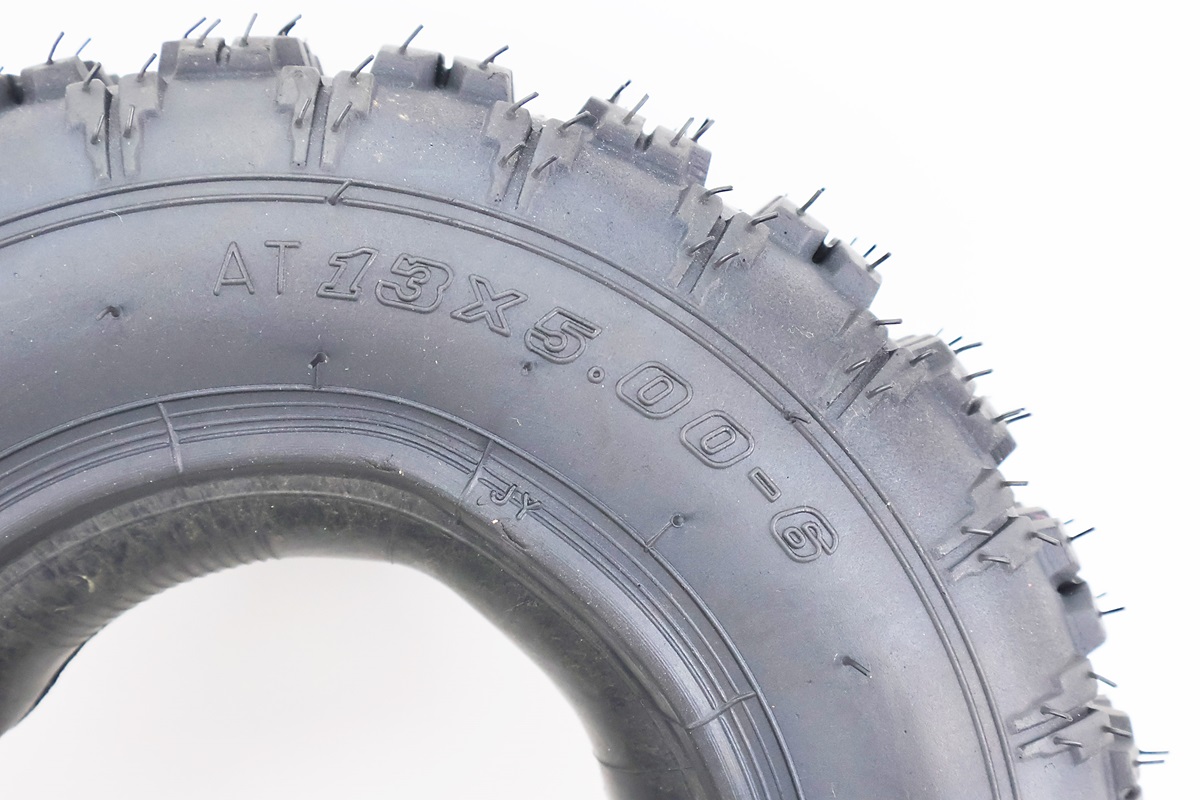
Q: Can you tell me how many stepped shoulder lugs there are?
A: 14